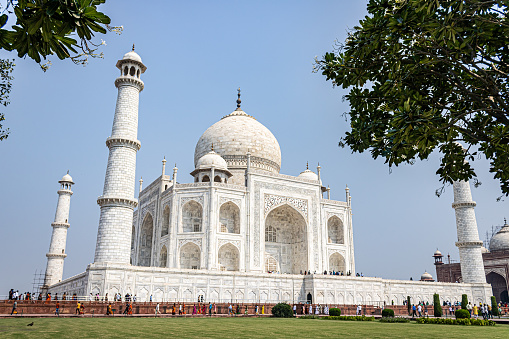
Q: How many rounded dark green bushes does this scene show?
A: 4